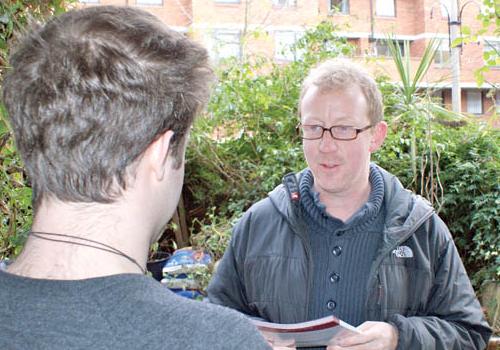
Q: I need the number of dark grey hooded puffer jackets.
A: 1